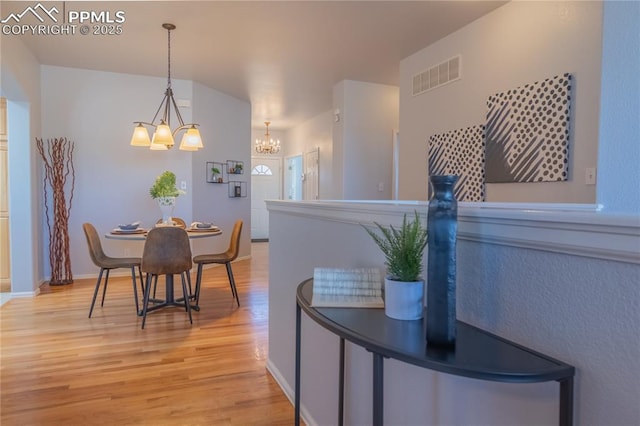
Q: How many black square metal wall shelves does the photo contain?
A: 3